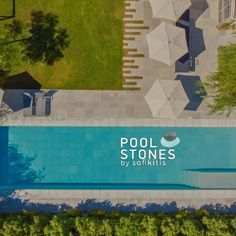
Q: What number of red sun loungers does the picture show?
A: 0